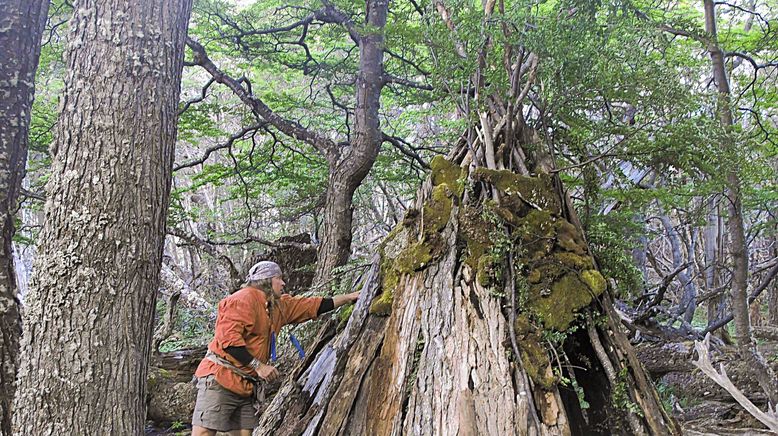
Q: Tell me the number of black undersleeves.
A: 2